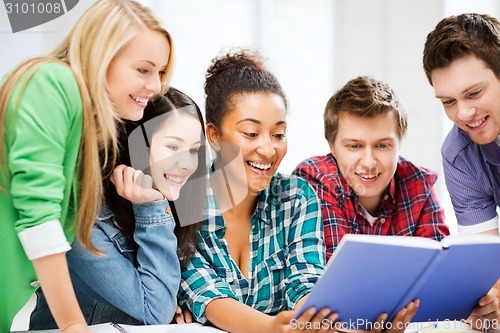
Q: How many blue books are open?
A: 1